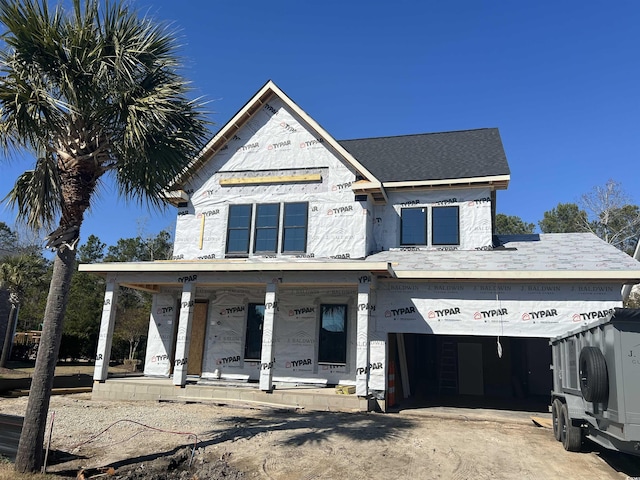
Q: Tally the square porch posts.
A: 4